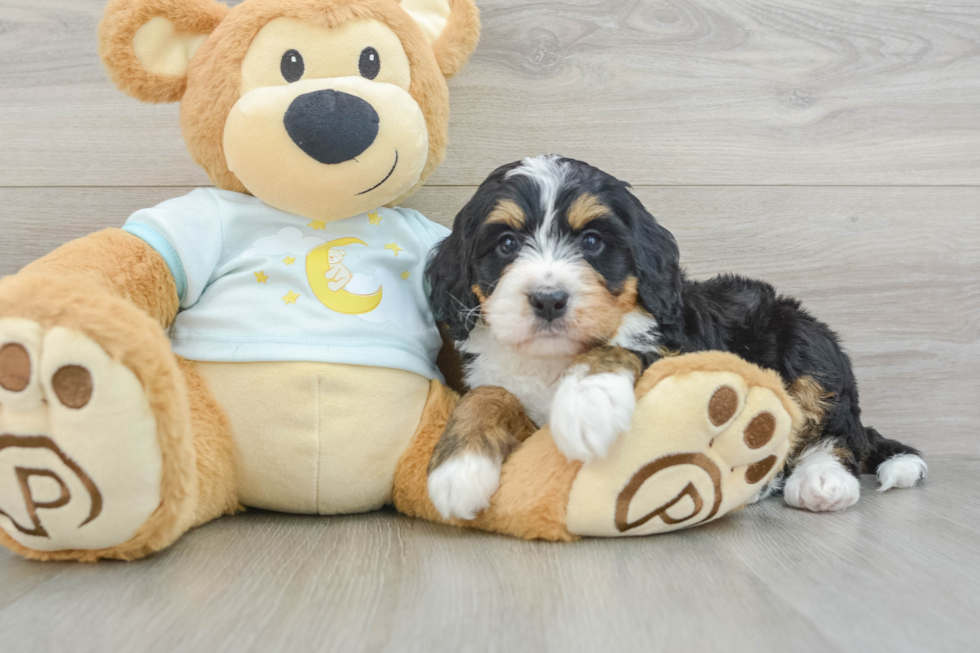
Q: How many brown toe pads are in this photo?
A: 5